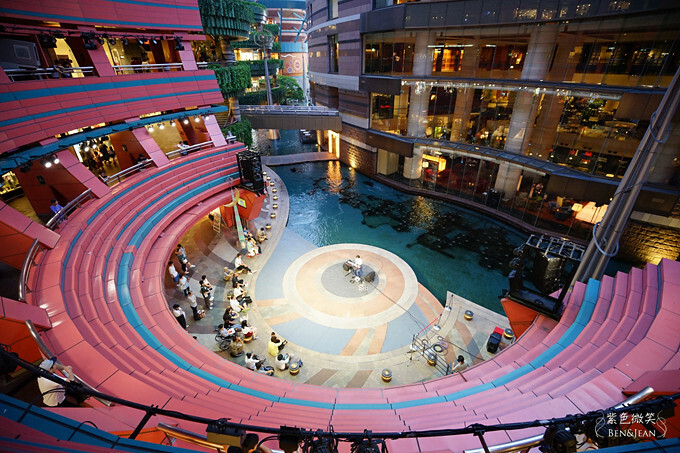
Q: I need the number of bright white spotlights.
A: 10